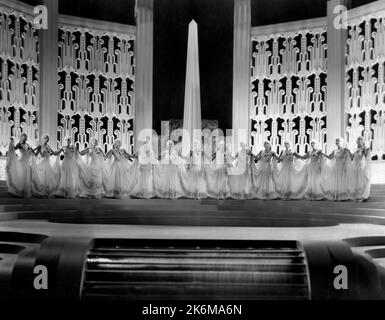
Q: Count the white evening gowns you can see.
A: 15